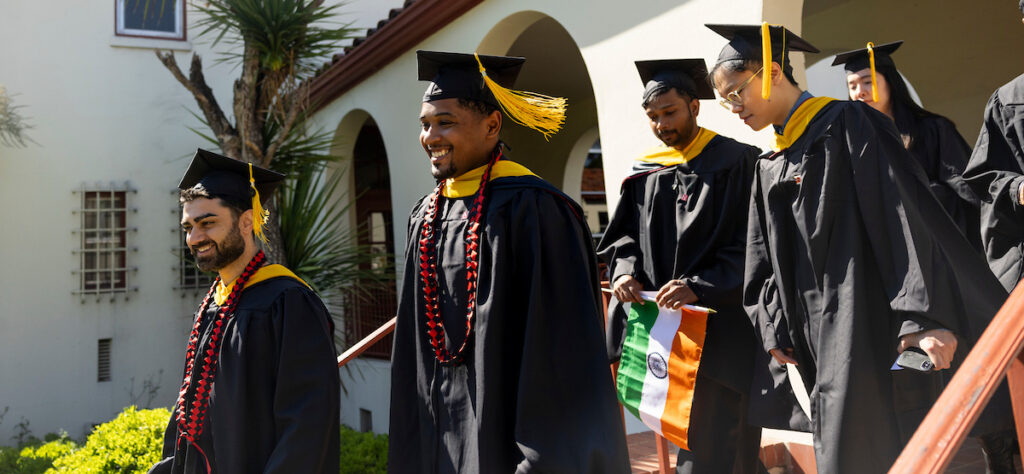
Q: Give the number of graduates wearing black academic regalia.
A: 6